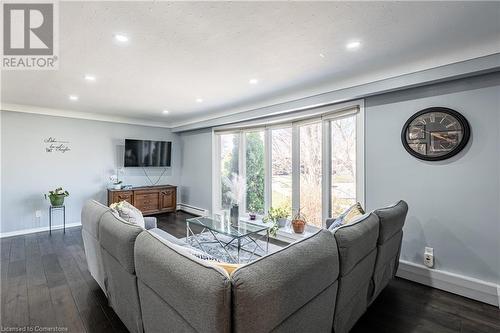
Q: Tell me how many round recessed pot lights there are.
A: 7